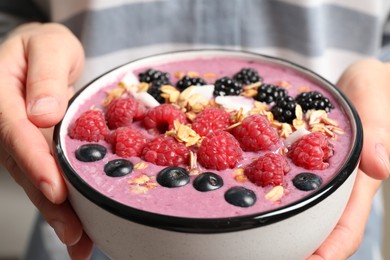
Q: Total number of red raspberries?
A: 10